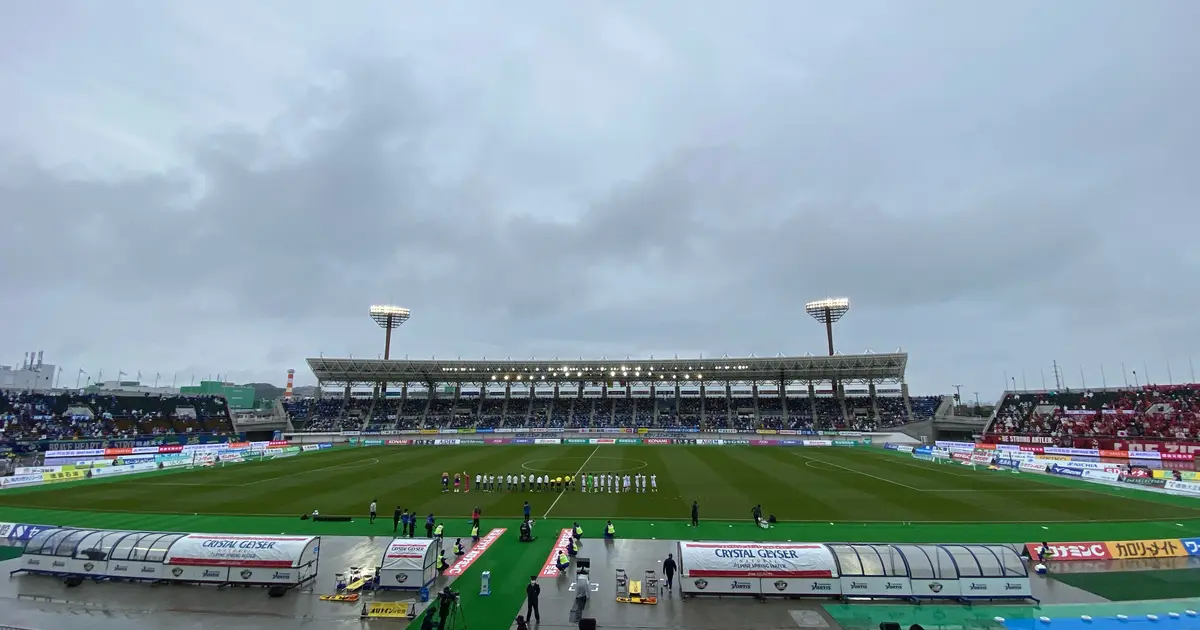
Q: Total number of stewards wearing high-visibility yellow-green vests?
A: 8